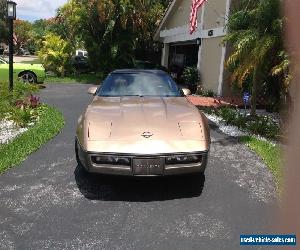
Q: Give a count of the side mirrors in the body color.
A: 2